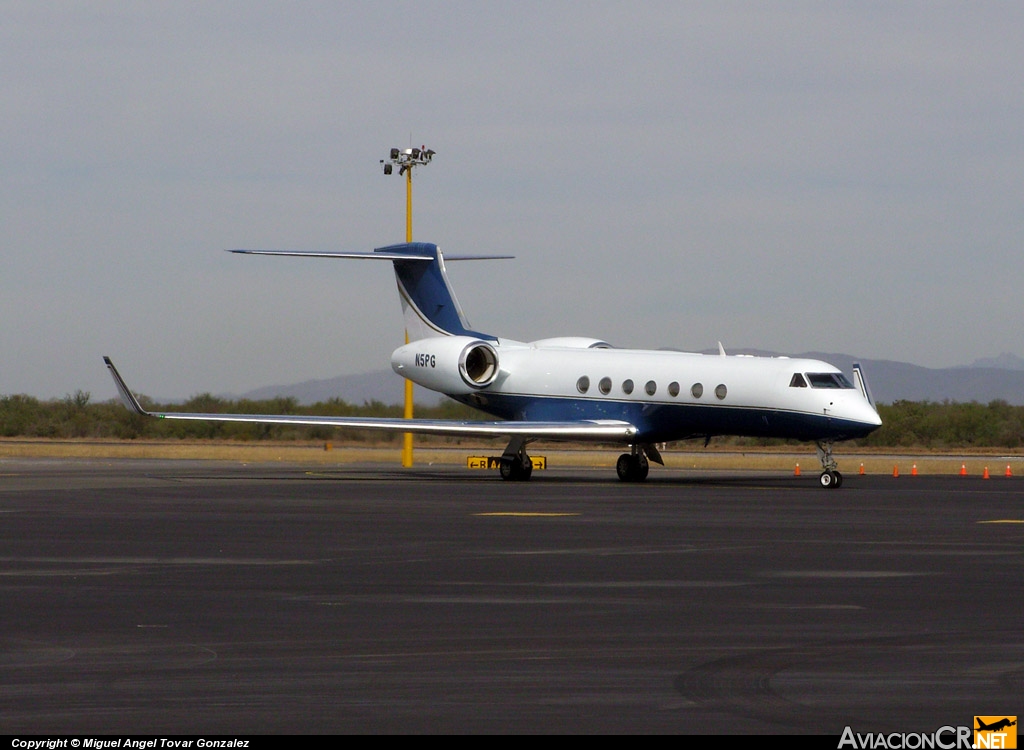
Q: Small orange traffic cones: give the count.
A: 7